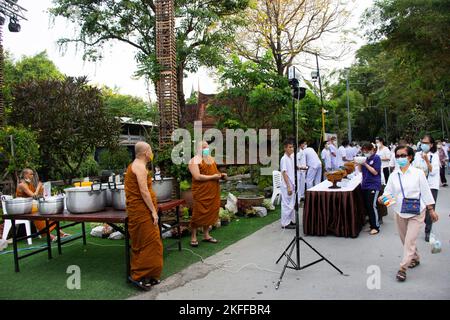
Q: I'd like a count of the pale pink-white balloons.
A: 0